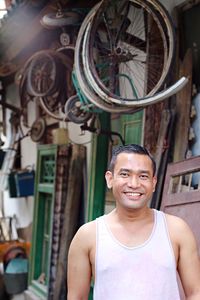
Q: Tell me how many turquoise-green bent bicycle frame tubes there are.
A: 1